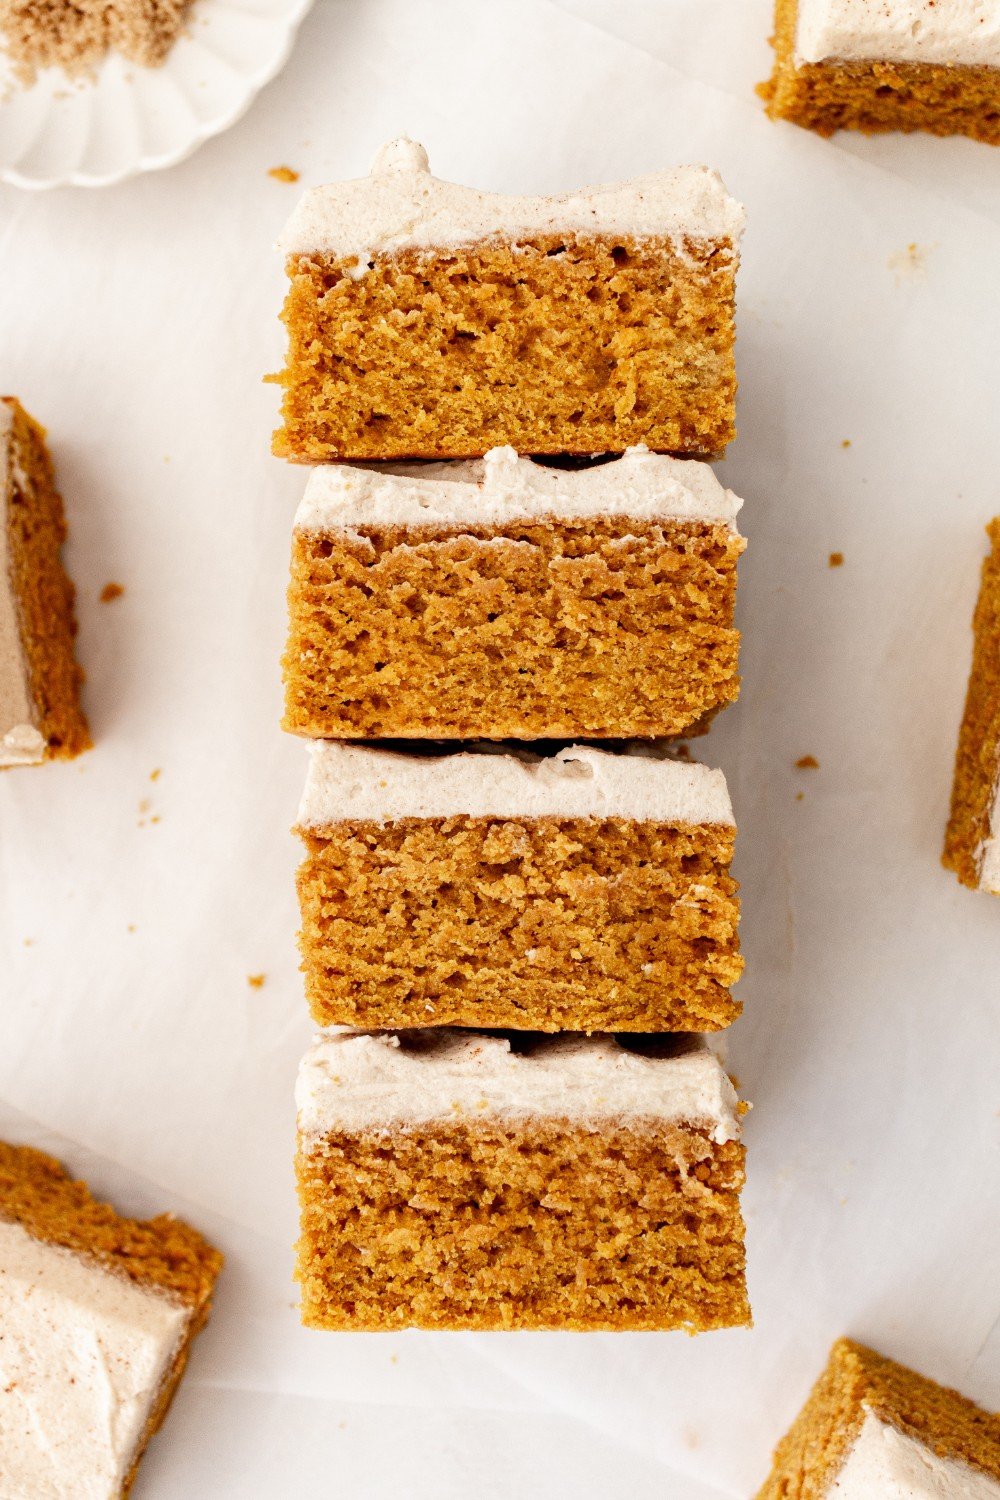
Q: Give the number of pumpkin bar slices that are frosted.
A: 9